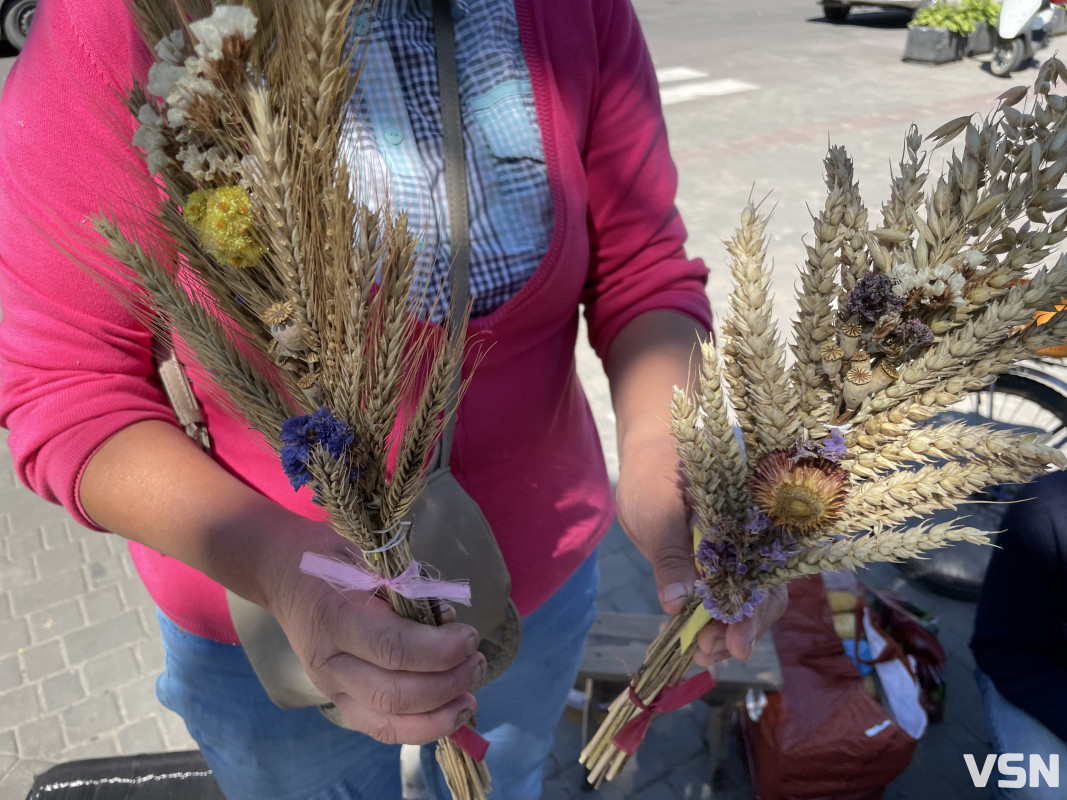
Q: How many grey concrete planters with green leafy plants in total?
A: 2